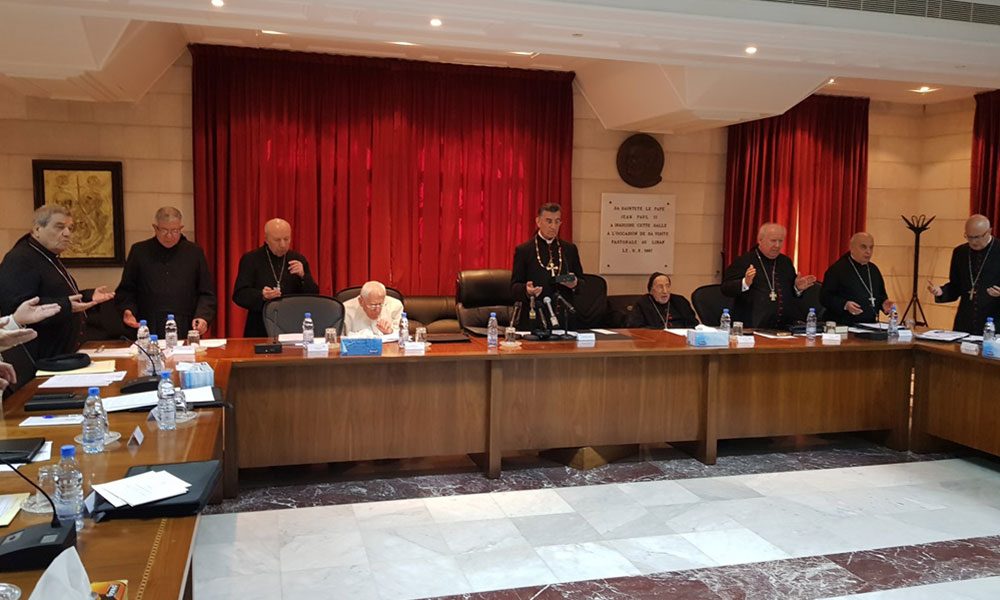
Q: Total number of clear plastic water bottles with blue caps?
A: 13